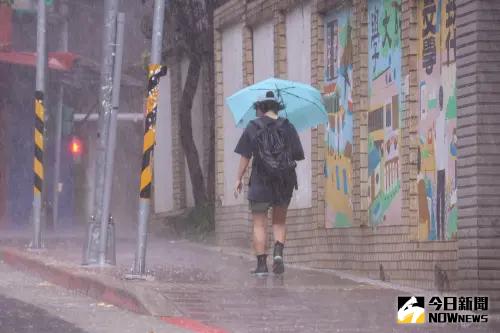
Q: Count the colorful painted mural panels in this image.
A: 3